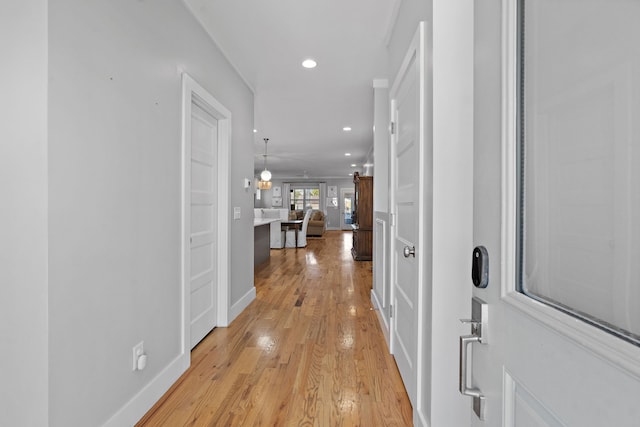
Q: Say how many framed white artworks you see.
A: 4